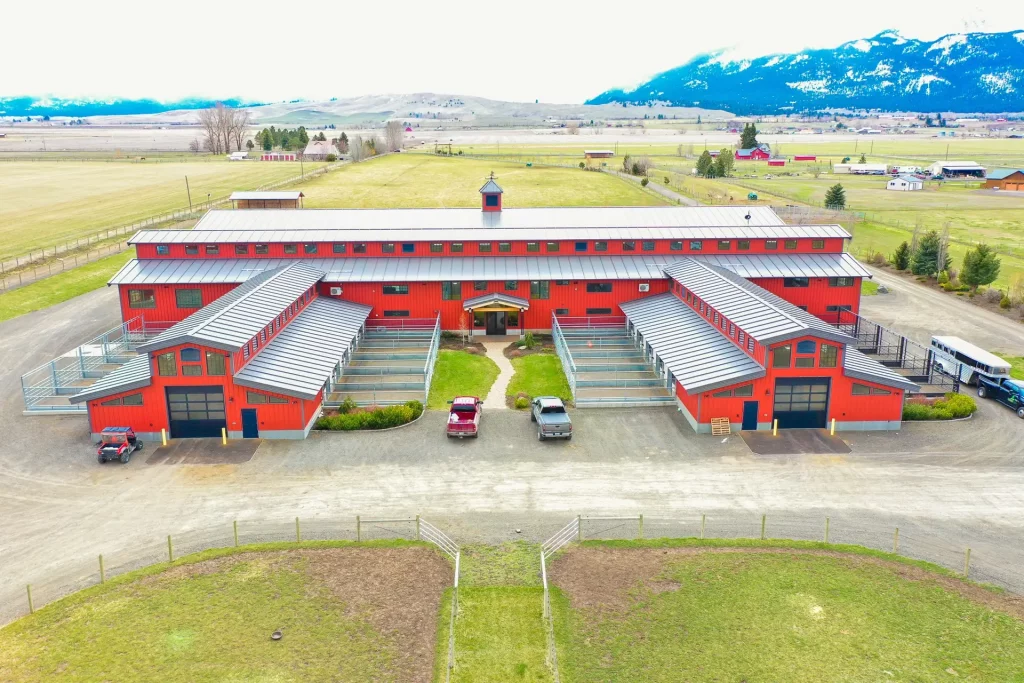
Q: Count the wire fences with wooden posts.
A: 2